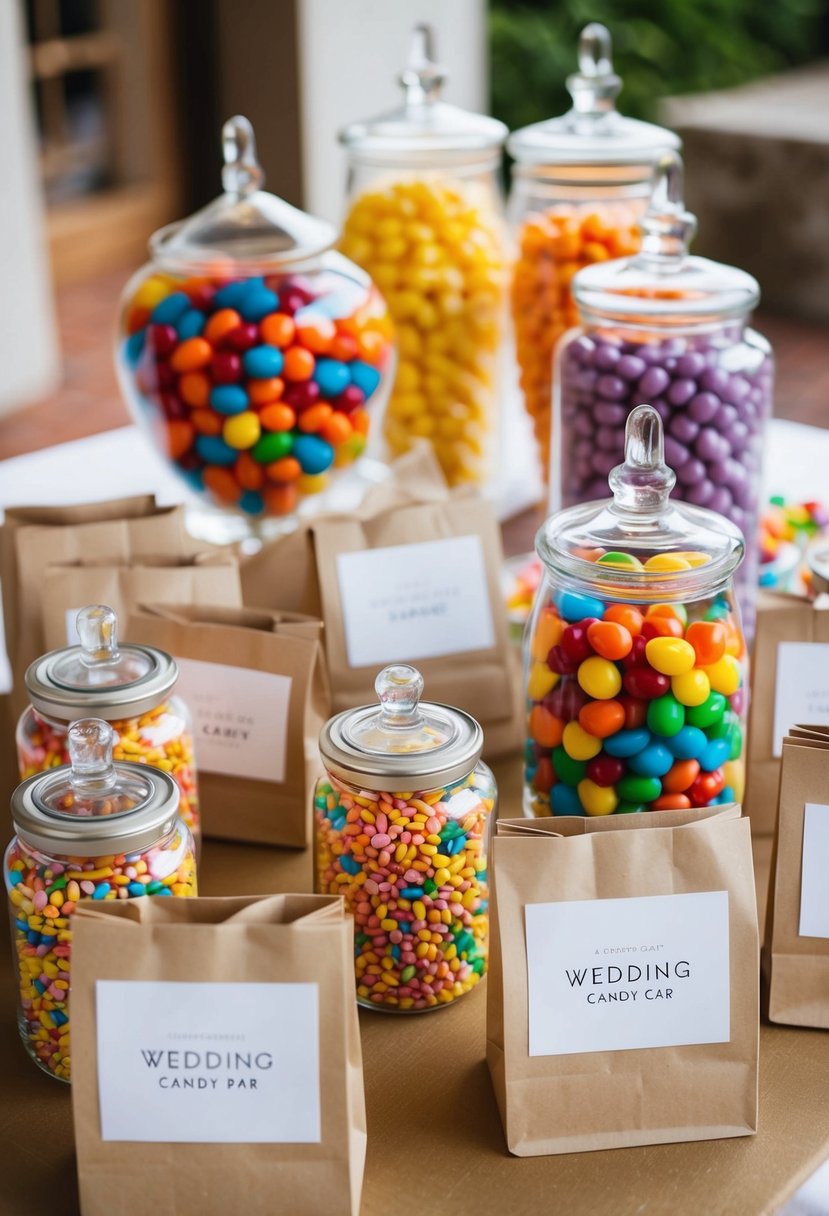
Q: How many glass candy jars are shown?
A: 8